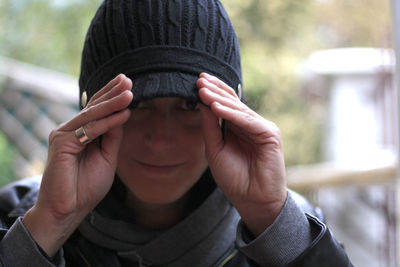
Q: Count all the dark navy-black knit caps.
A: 1